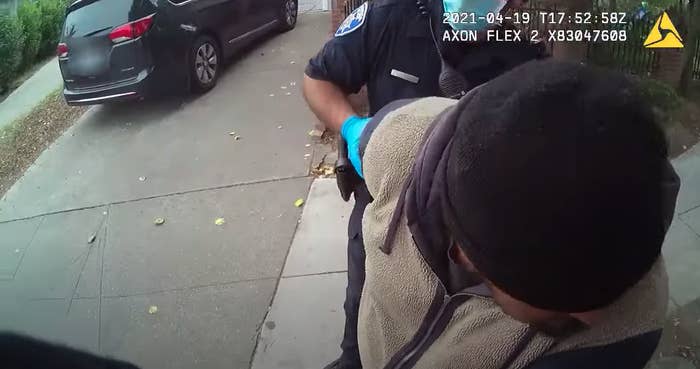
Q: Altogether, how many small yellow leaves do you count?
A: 4